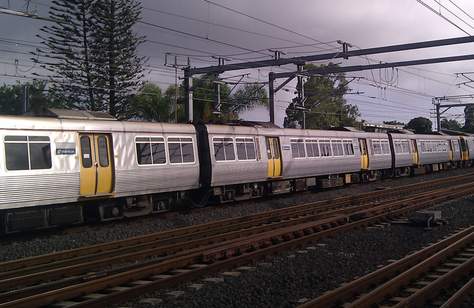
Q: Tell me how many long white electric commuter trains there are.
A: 1